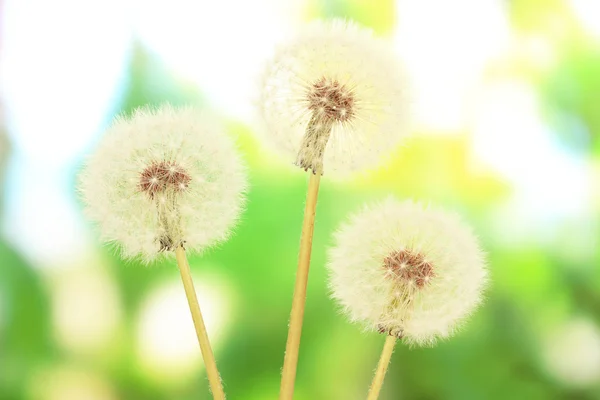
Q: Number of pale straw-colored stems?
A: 3